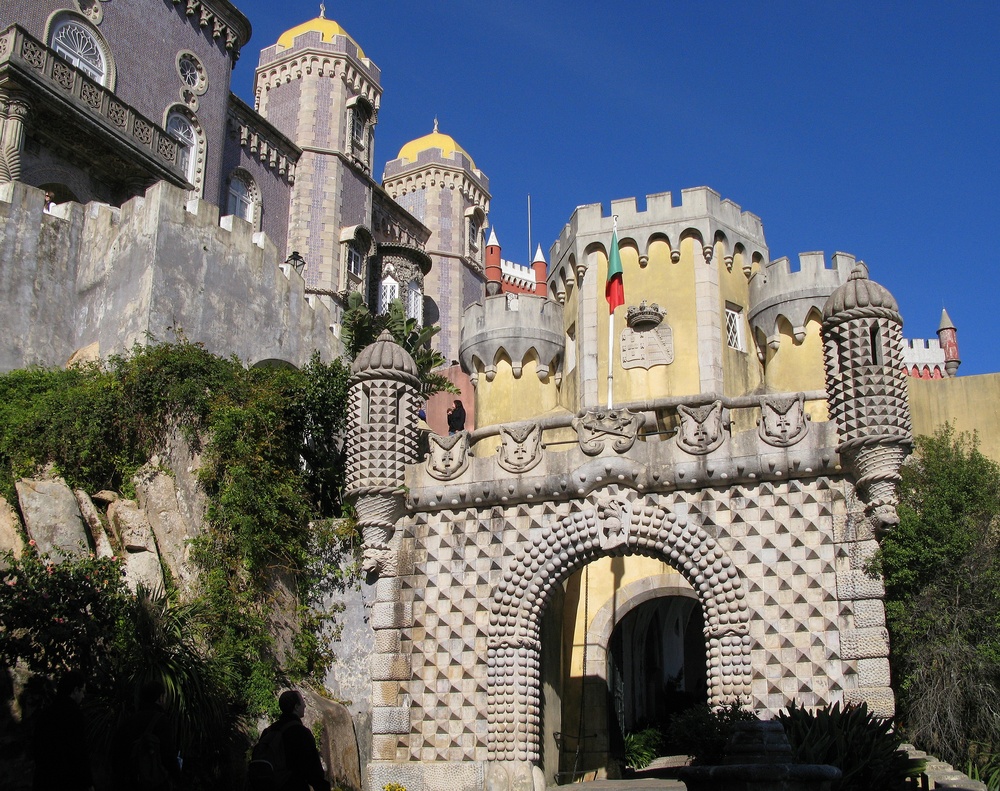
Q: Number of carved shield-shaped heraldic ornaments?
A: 6